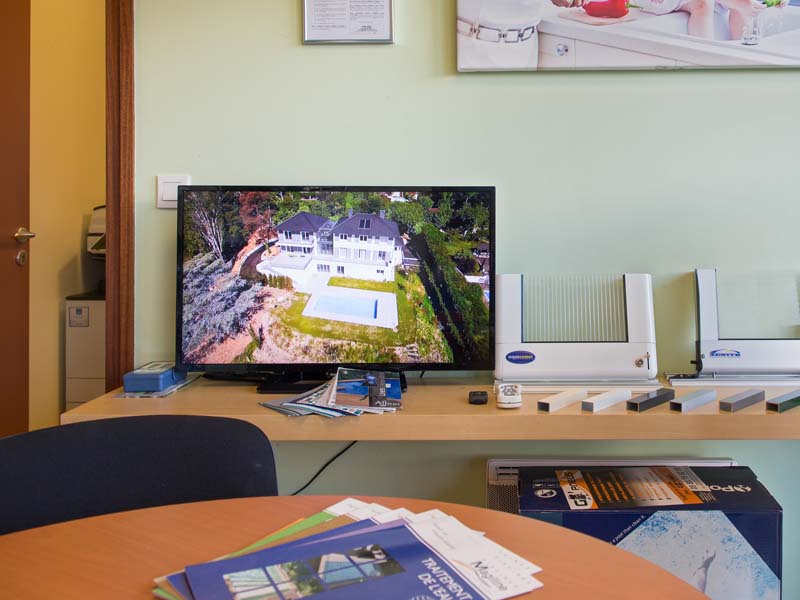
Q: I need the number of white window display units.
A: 2